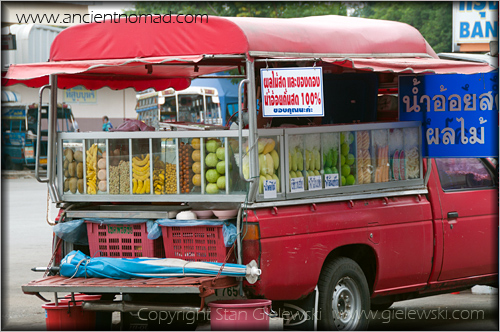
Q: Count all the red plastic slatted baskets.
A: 2